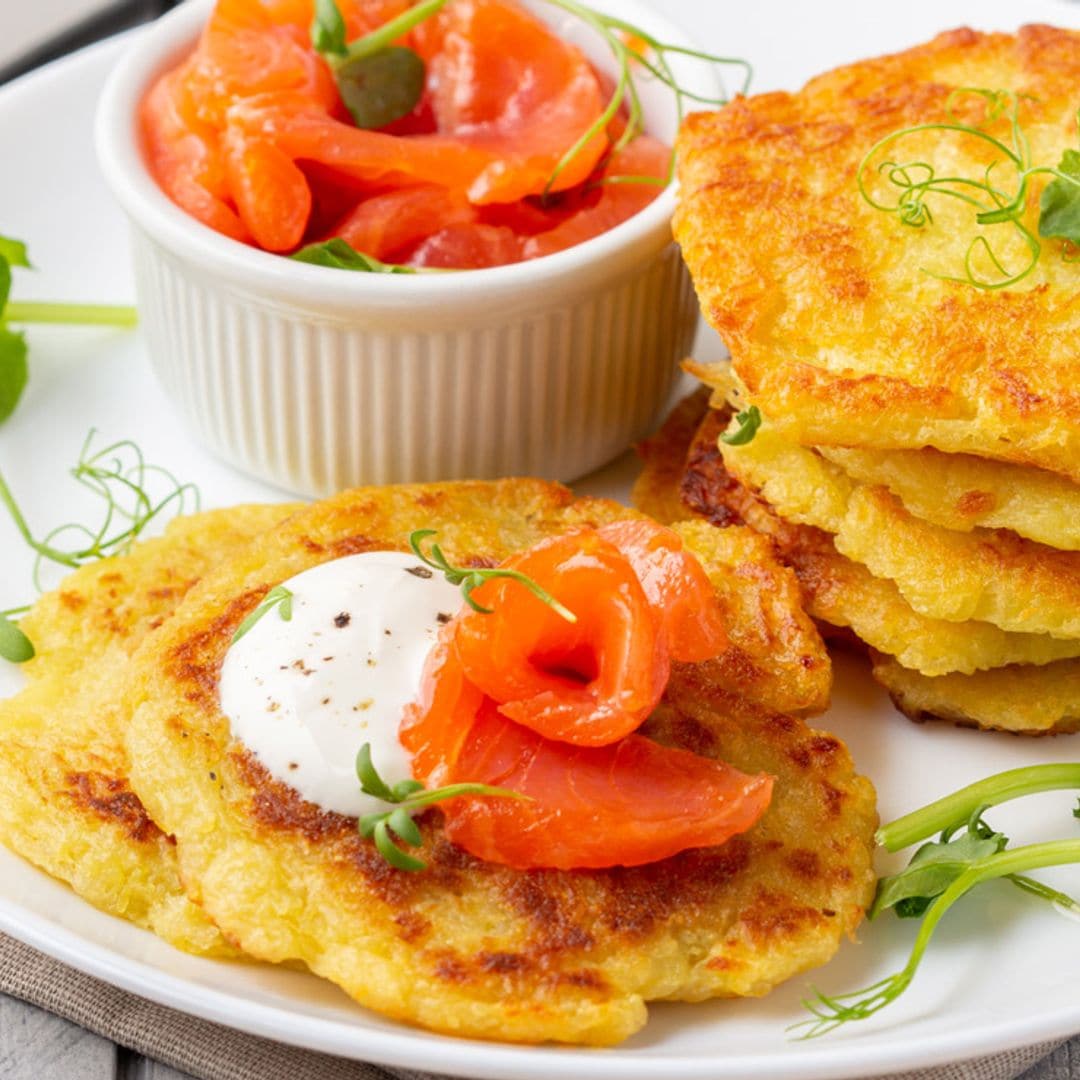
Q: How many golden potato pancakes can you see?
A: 7